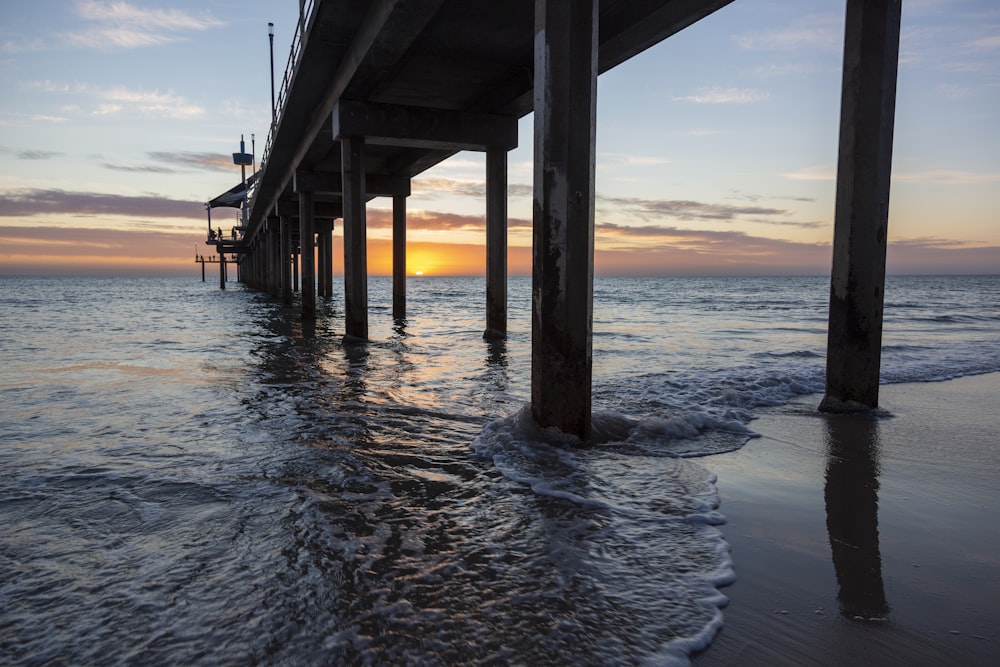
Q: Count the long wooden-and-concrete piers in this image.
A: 1